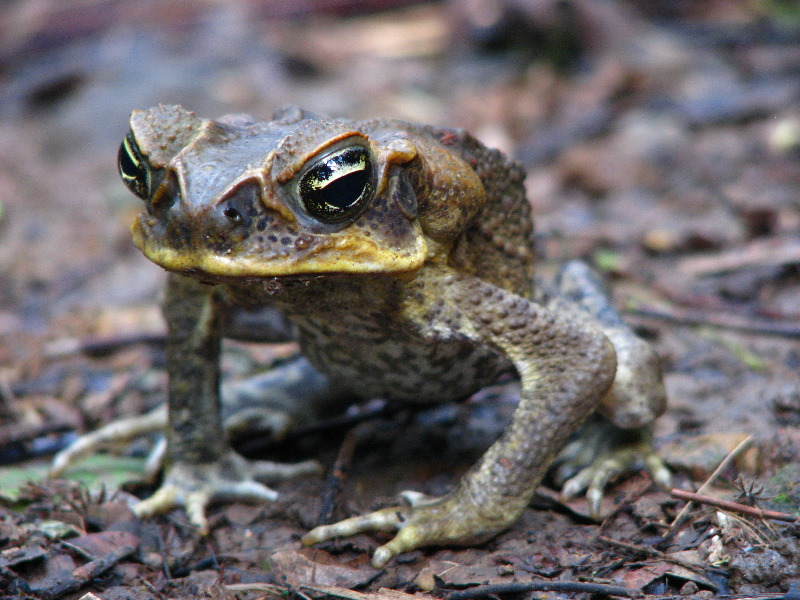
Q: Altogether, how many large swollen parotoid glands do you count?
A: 1